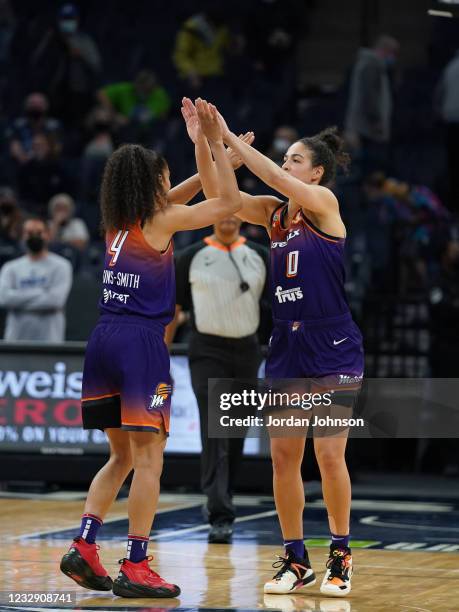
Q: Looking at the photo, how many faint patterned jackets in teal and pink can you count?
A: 1